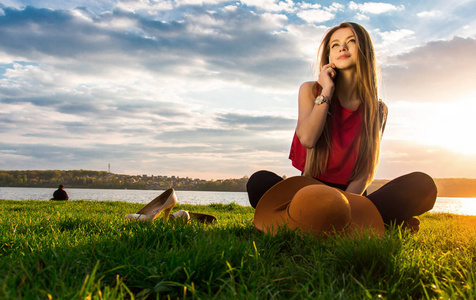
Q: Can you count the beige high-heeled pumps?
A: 2